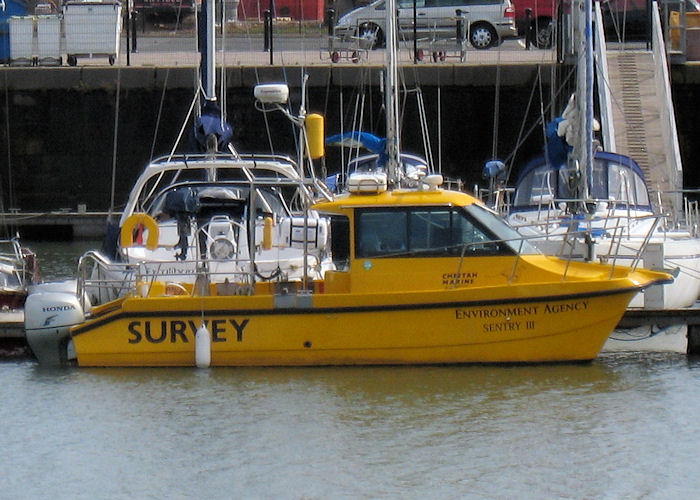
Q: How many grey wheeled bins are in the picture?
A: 3